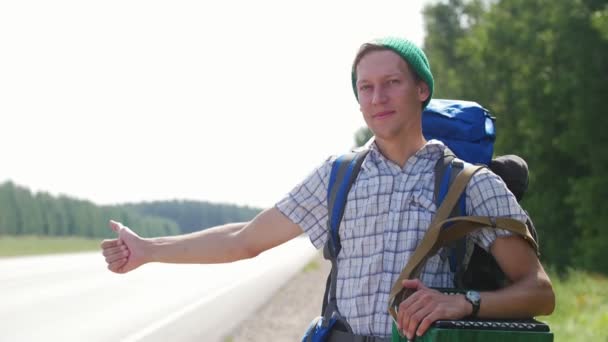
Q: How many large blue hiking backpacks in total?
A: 1